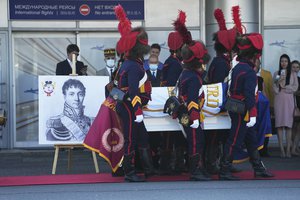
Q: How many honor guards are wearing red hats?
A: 5